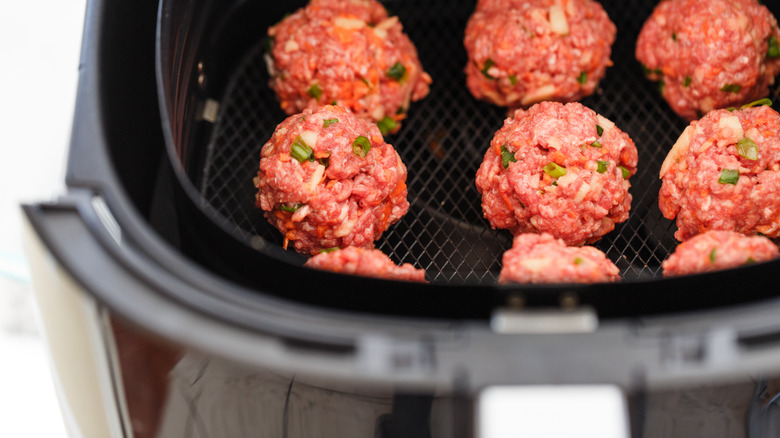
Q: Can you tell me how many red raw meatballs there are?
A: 9